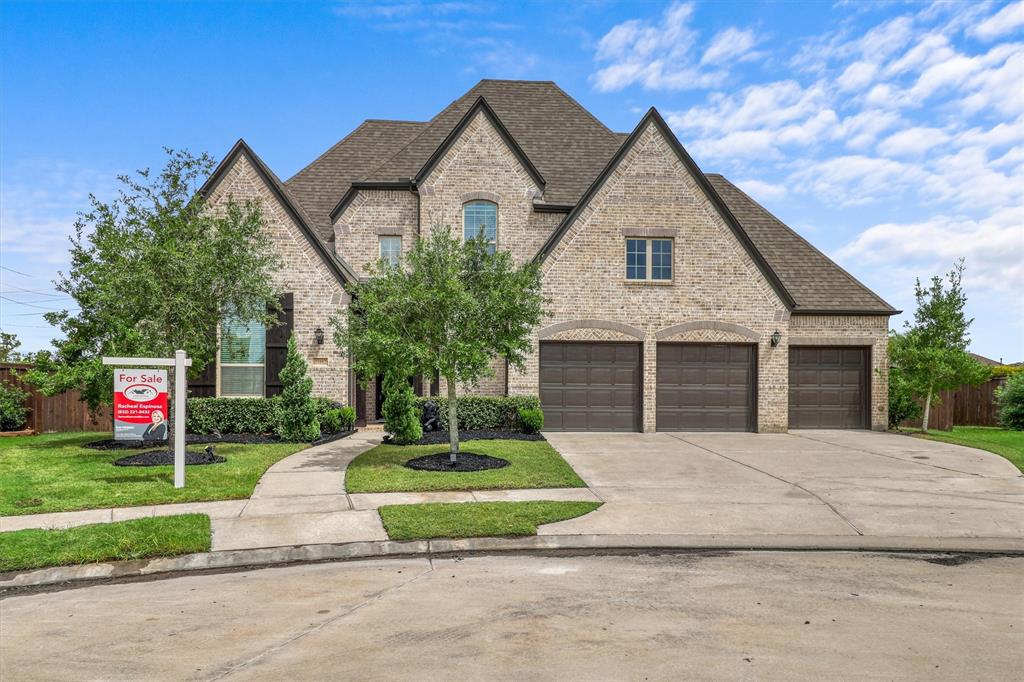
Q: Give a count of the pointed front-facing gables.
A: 3